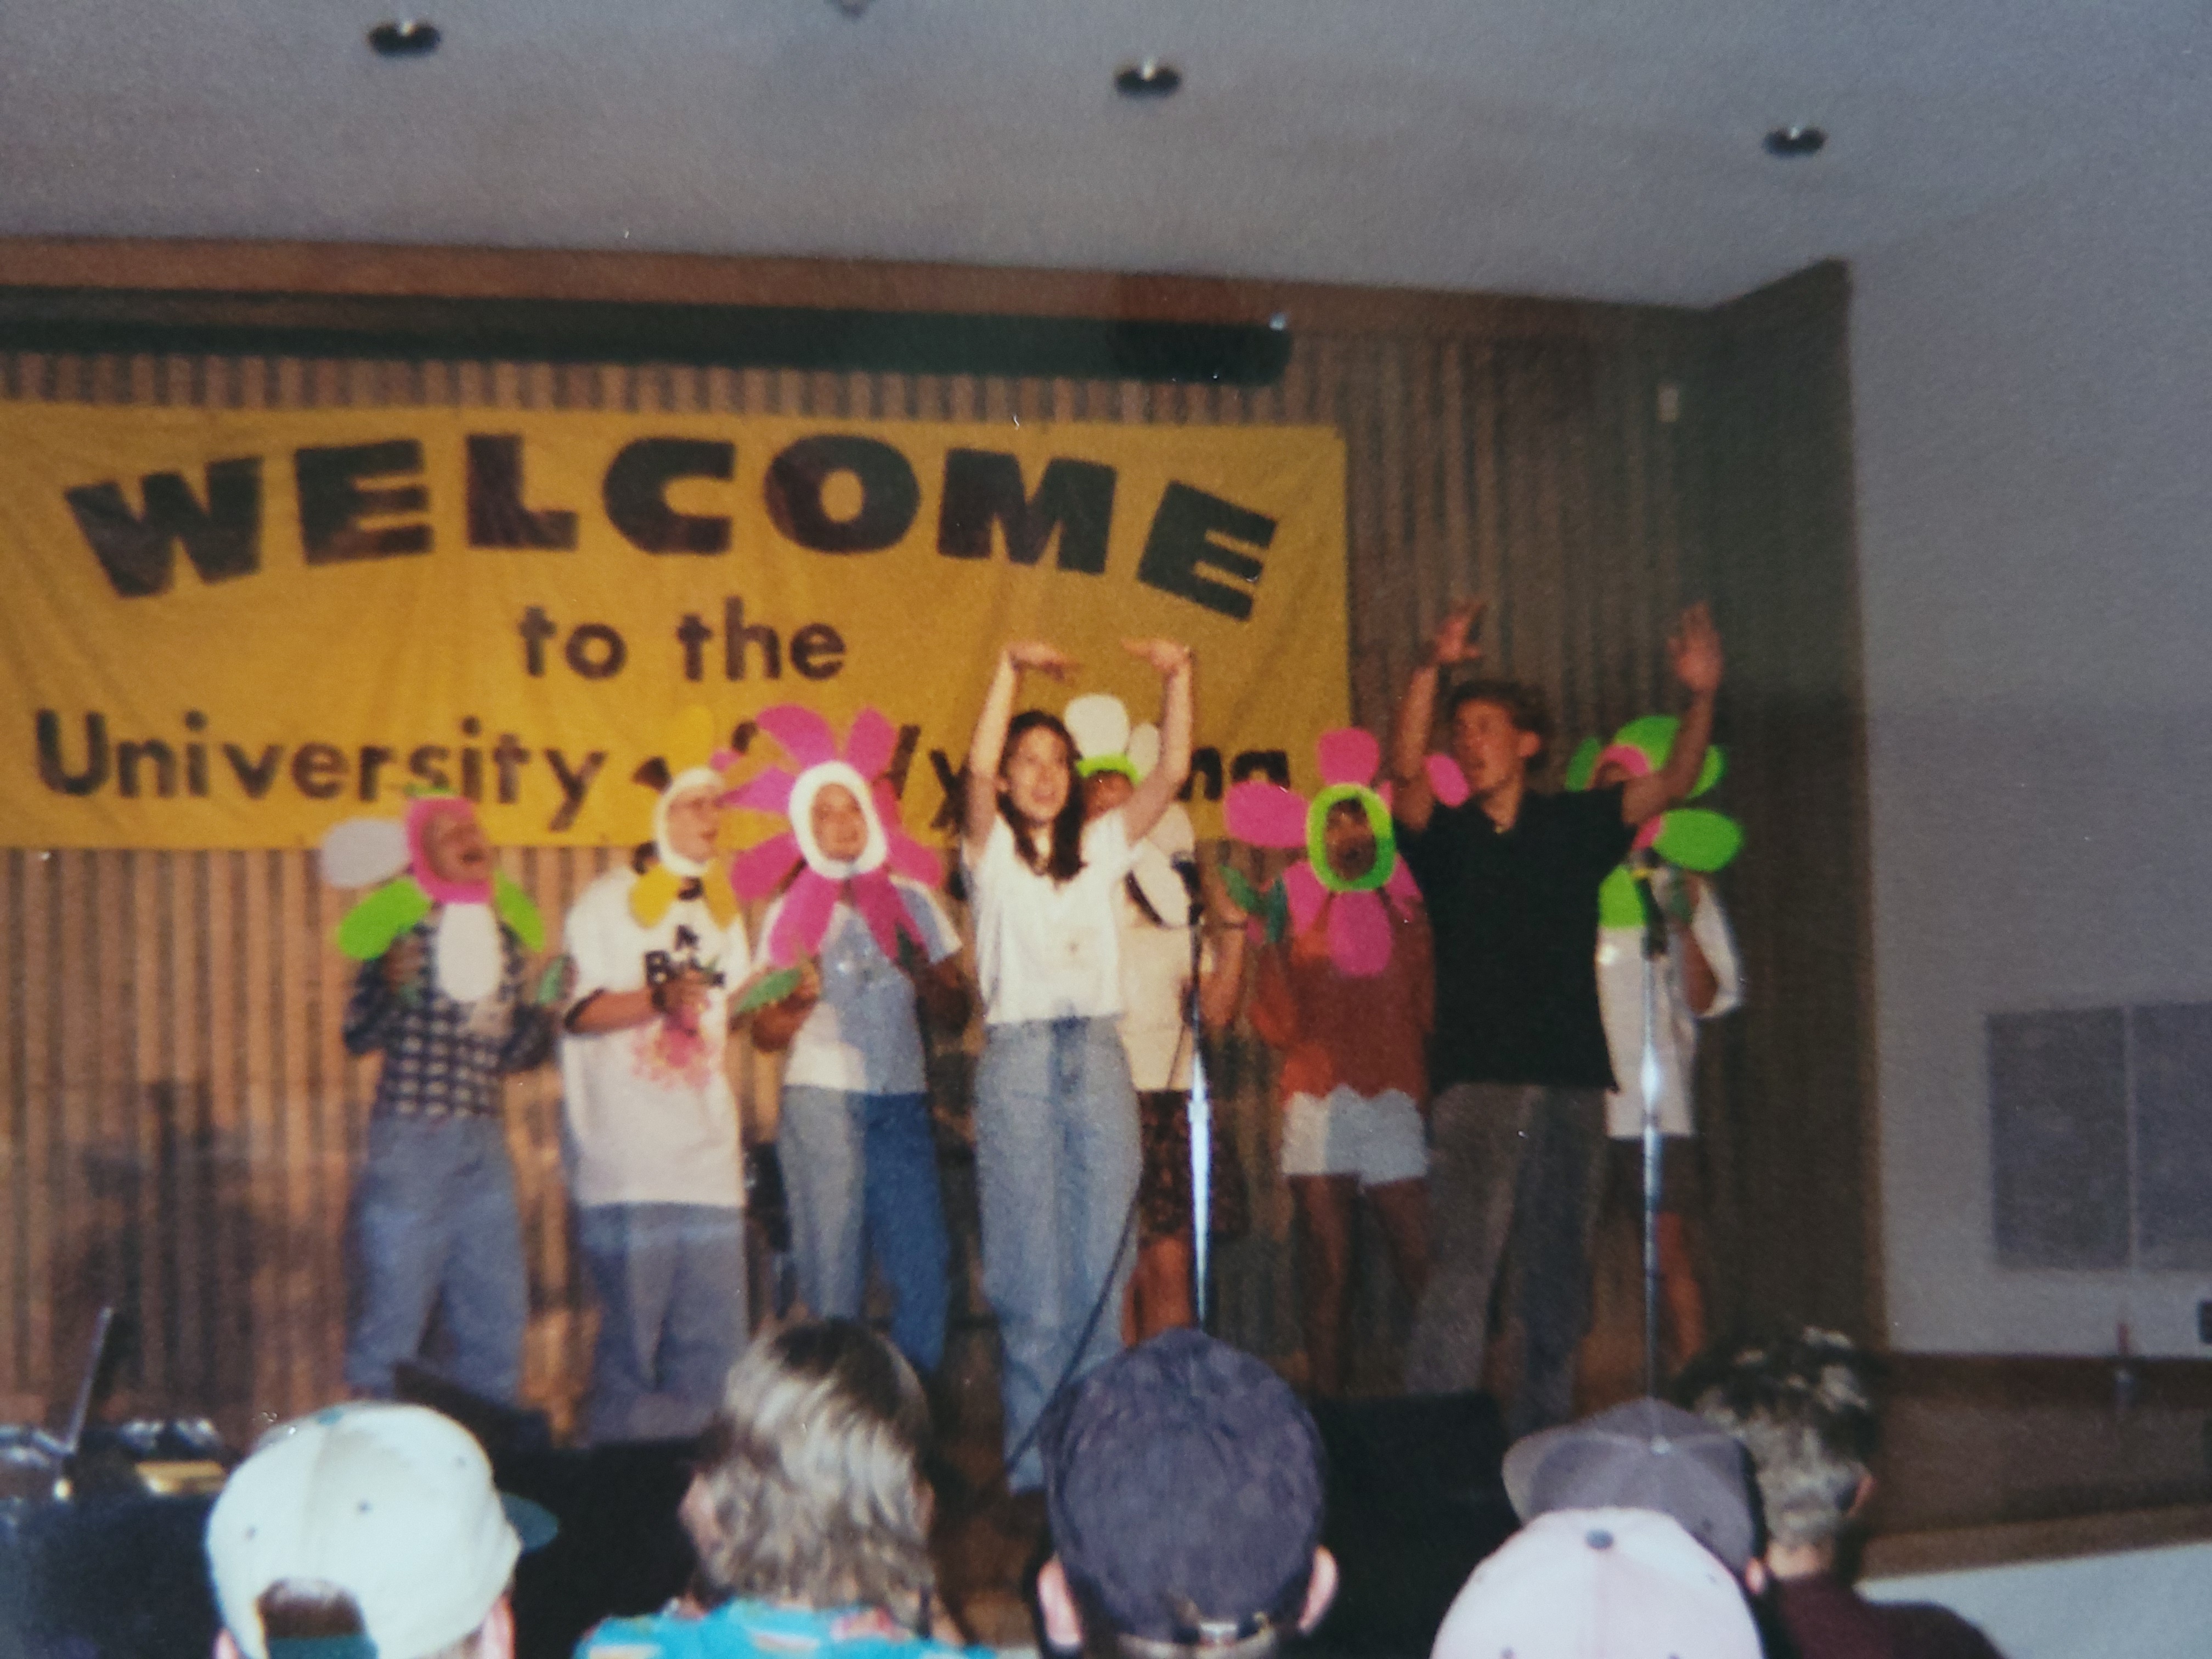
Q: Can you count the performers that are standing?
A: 8